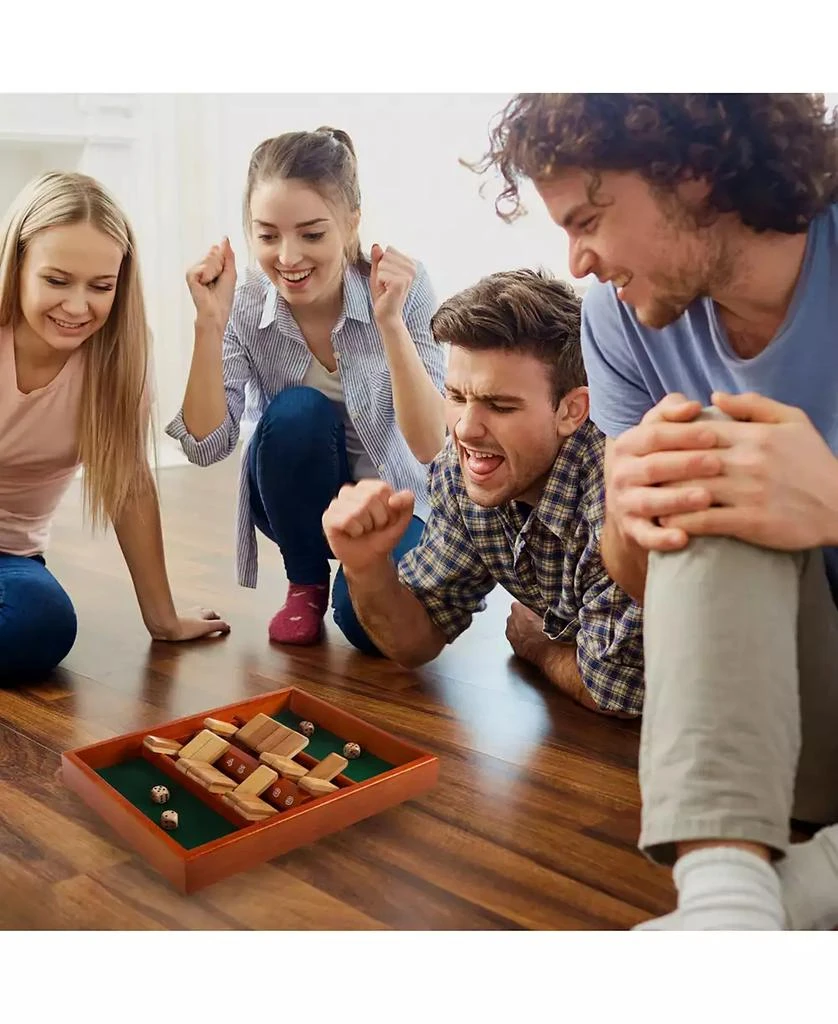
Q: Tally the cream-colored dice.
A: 4